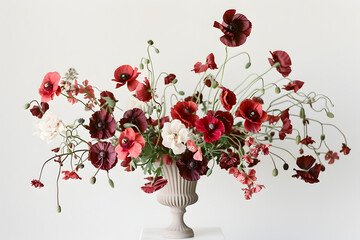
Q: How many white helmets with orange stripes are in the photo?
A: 0